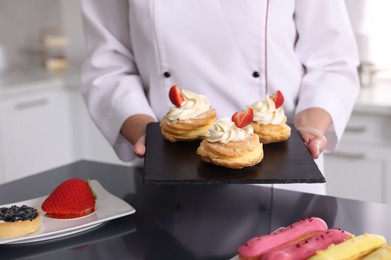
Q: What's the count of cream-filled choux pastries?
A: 3